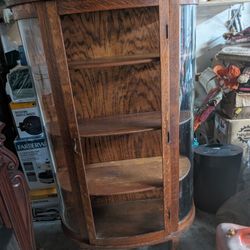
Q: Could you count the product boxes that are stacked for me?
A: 3